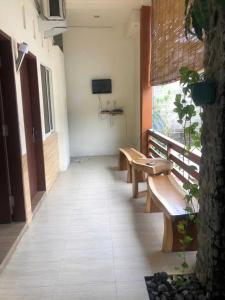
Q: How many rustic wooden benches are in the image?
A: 2